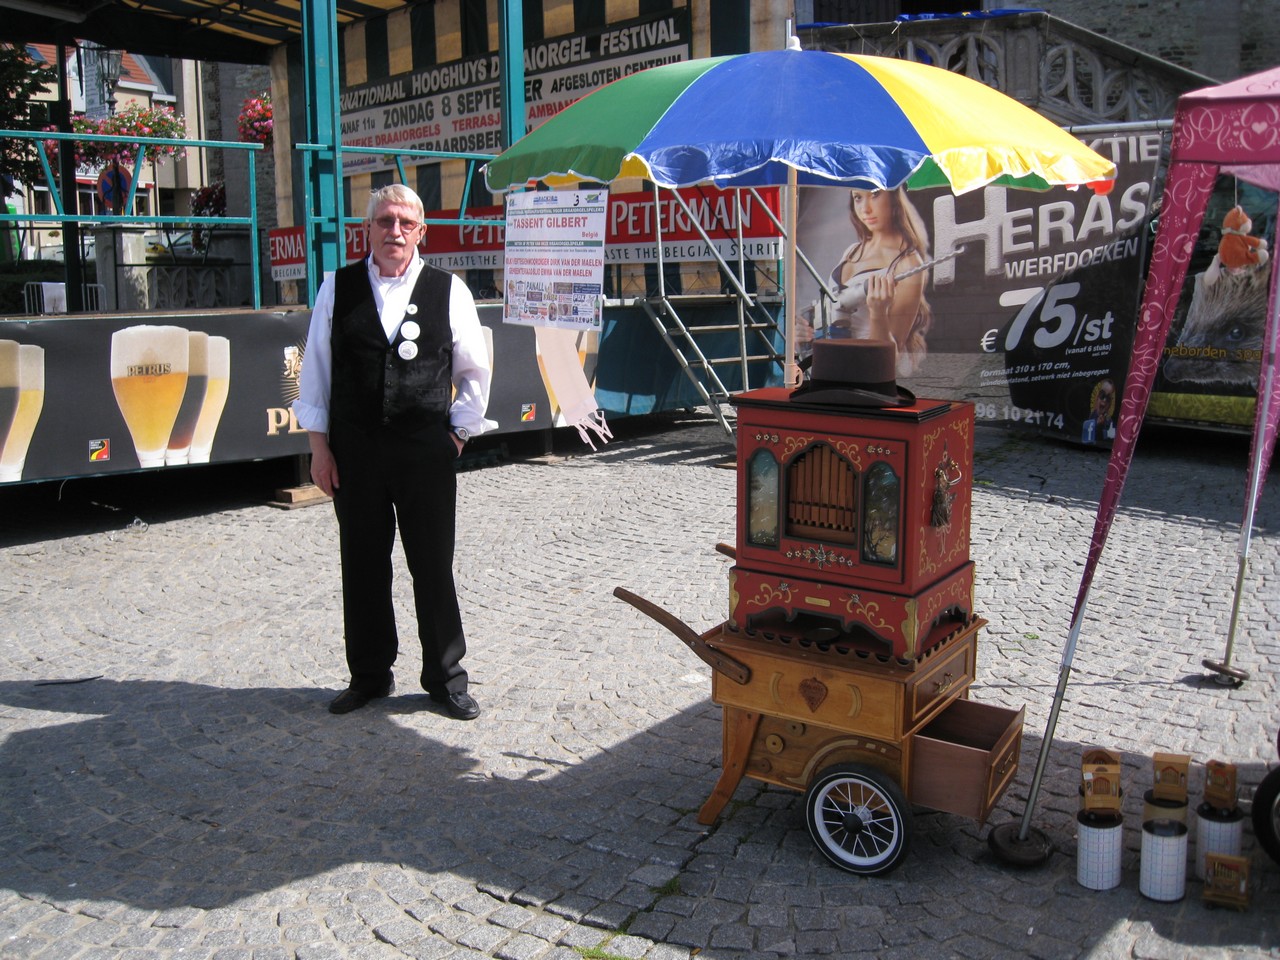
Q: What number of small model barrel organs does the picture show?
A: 5